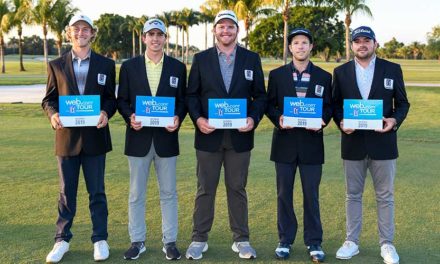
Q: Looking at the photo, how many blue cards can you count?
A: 5